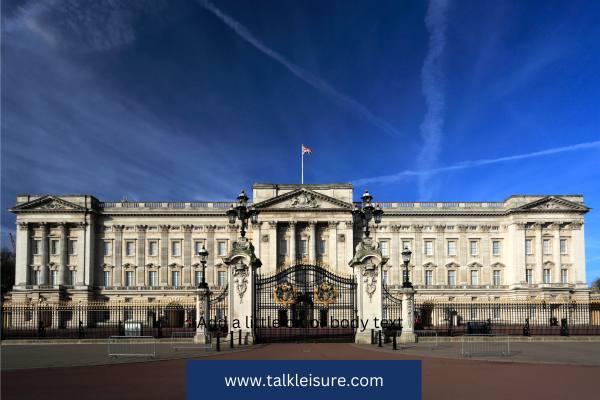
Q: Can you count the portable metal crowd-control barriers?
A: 4